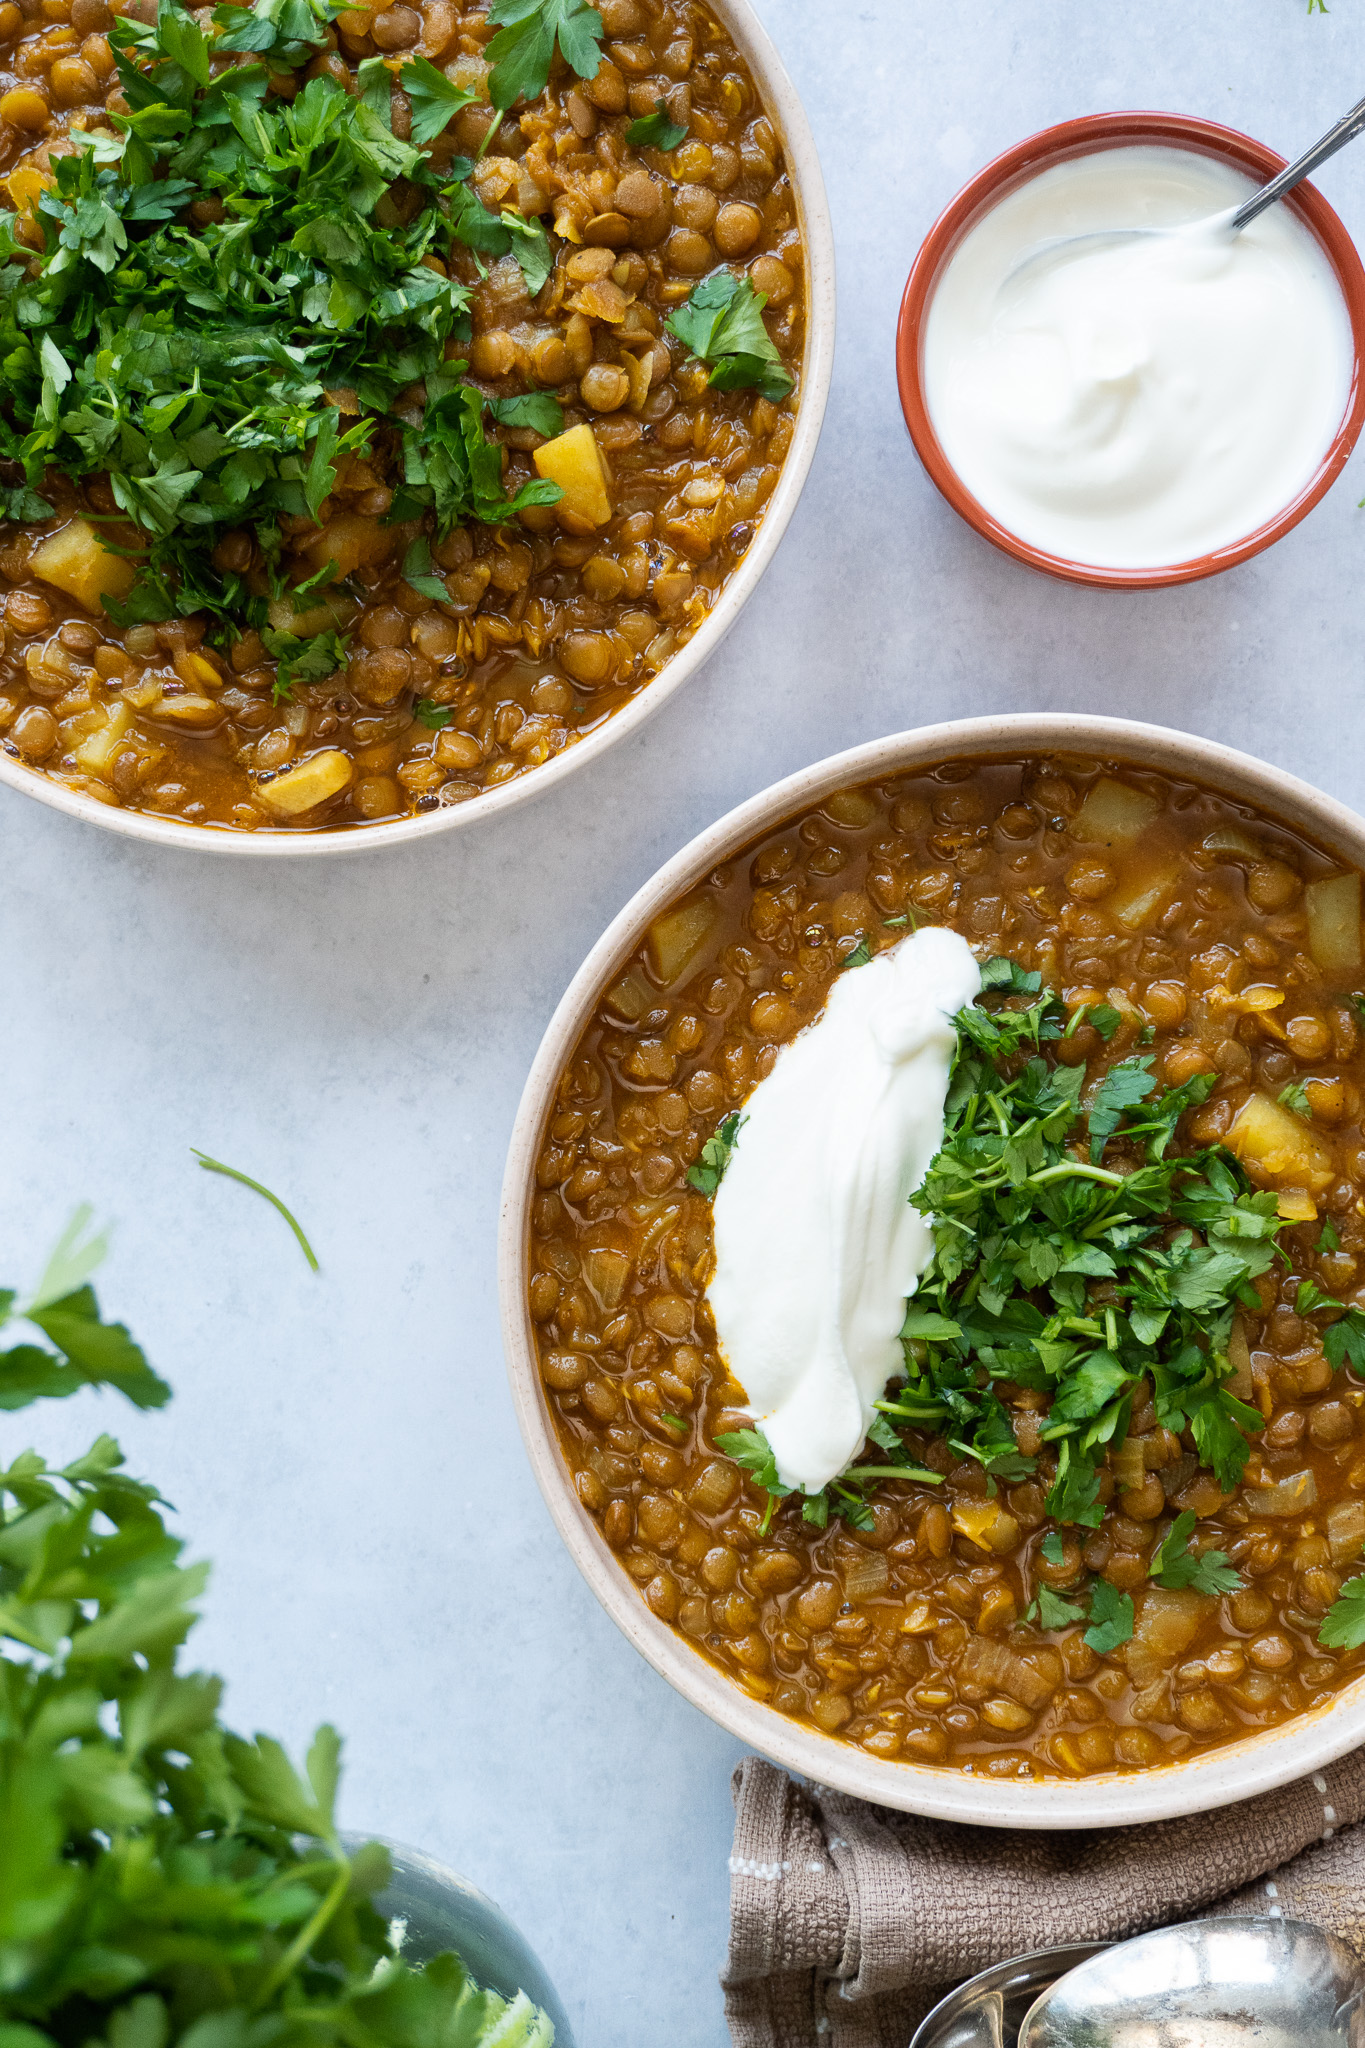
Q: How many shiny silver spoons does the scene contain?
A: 3